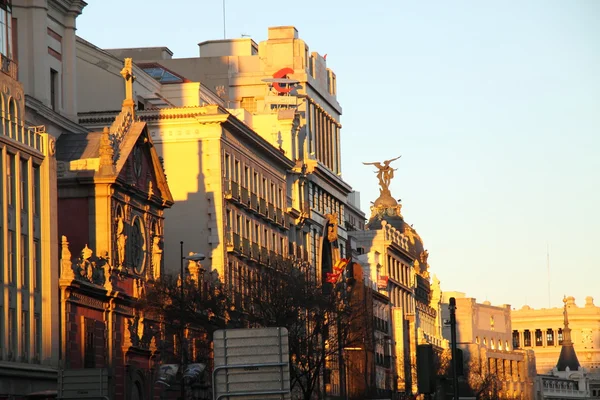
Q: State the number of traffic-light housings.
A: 2